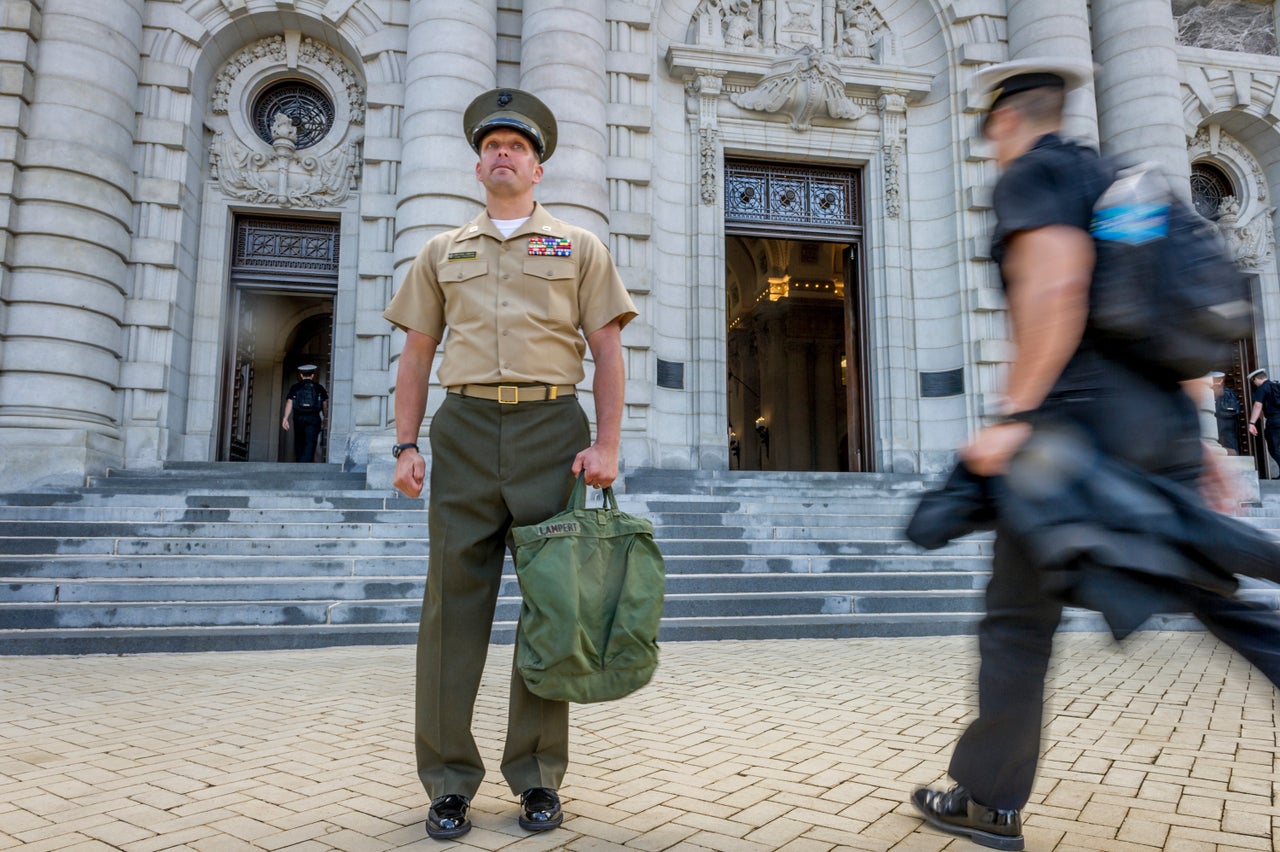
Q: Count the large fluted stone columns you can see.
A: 5